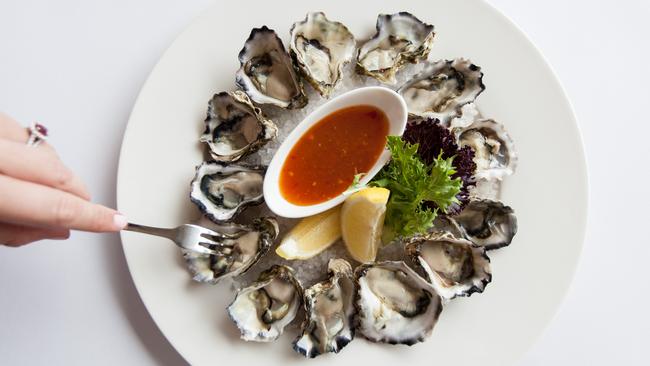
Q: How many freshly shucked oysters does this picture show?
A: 13